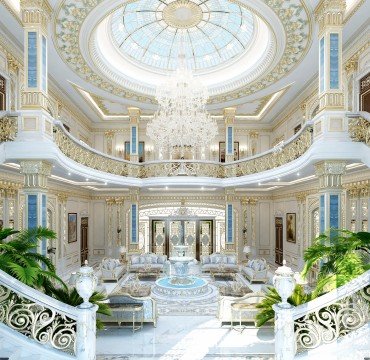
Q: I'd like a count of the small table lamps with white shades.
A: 2